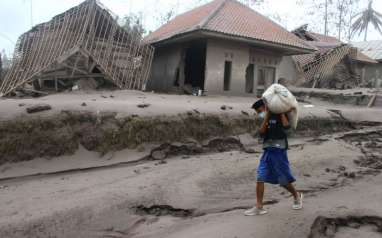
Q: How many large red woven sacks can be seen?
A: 0